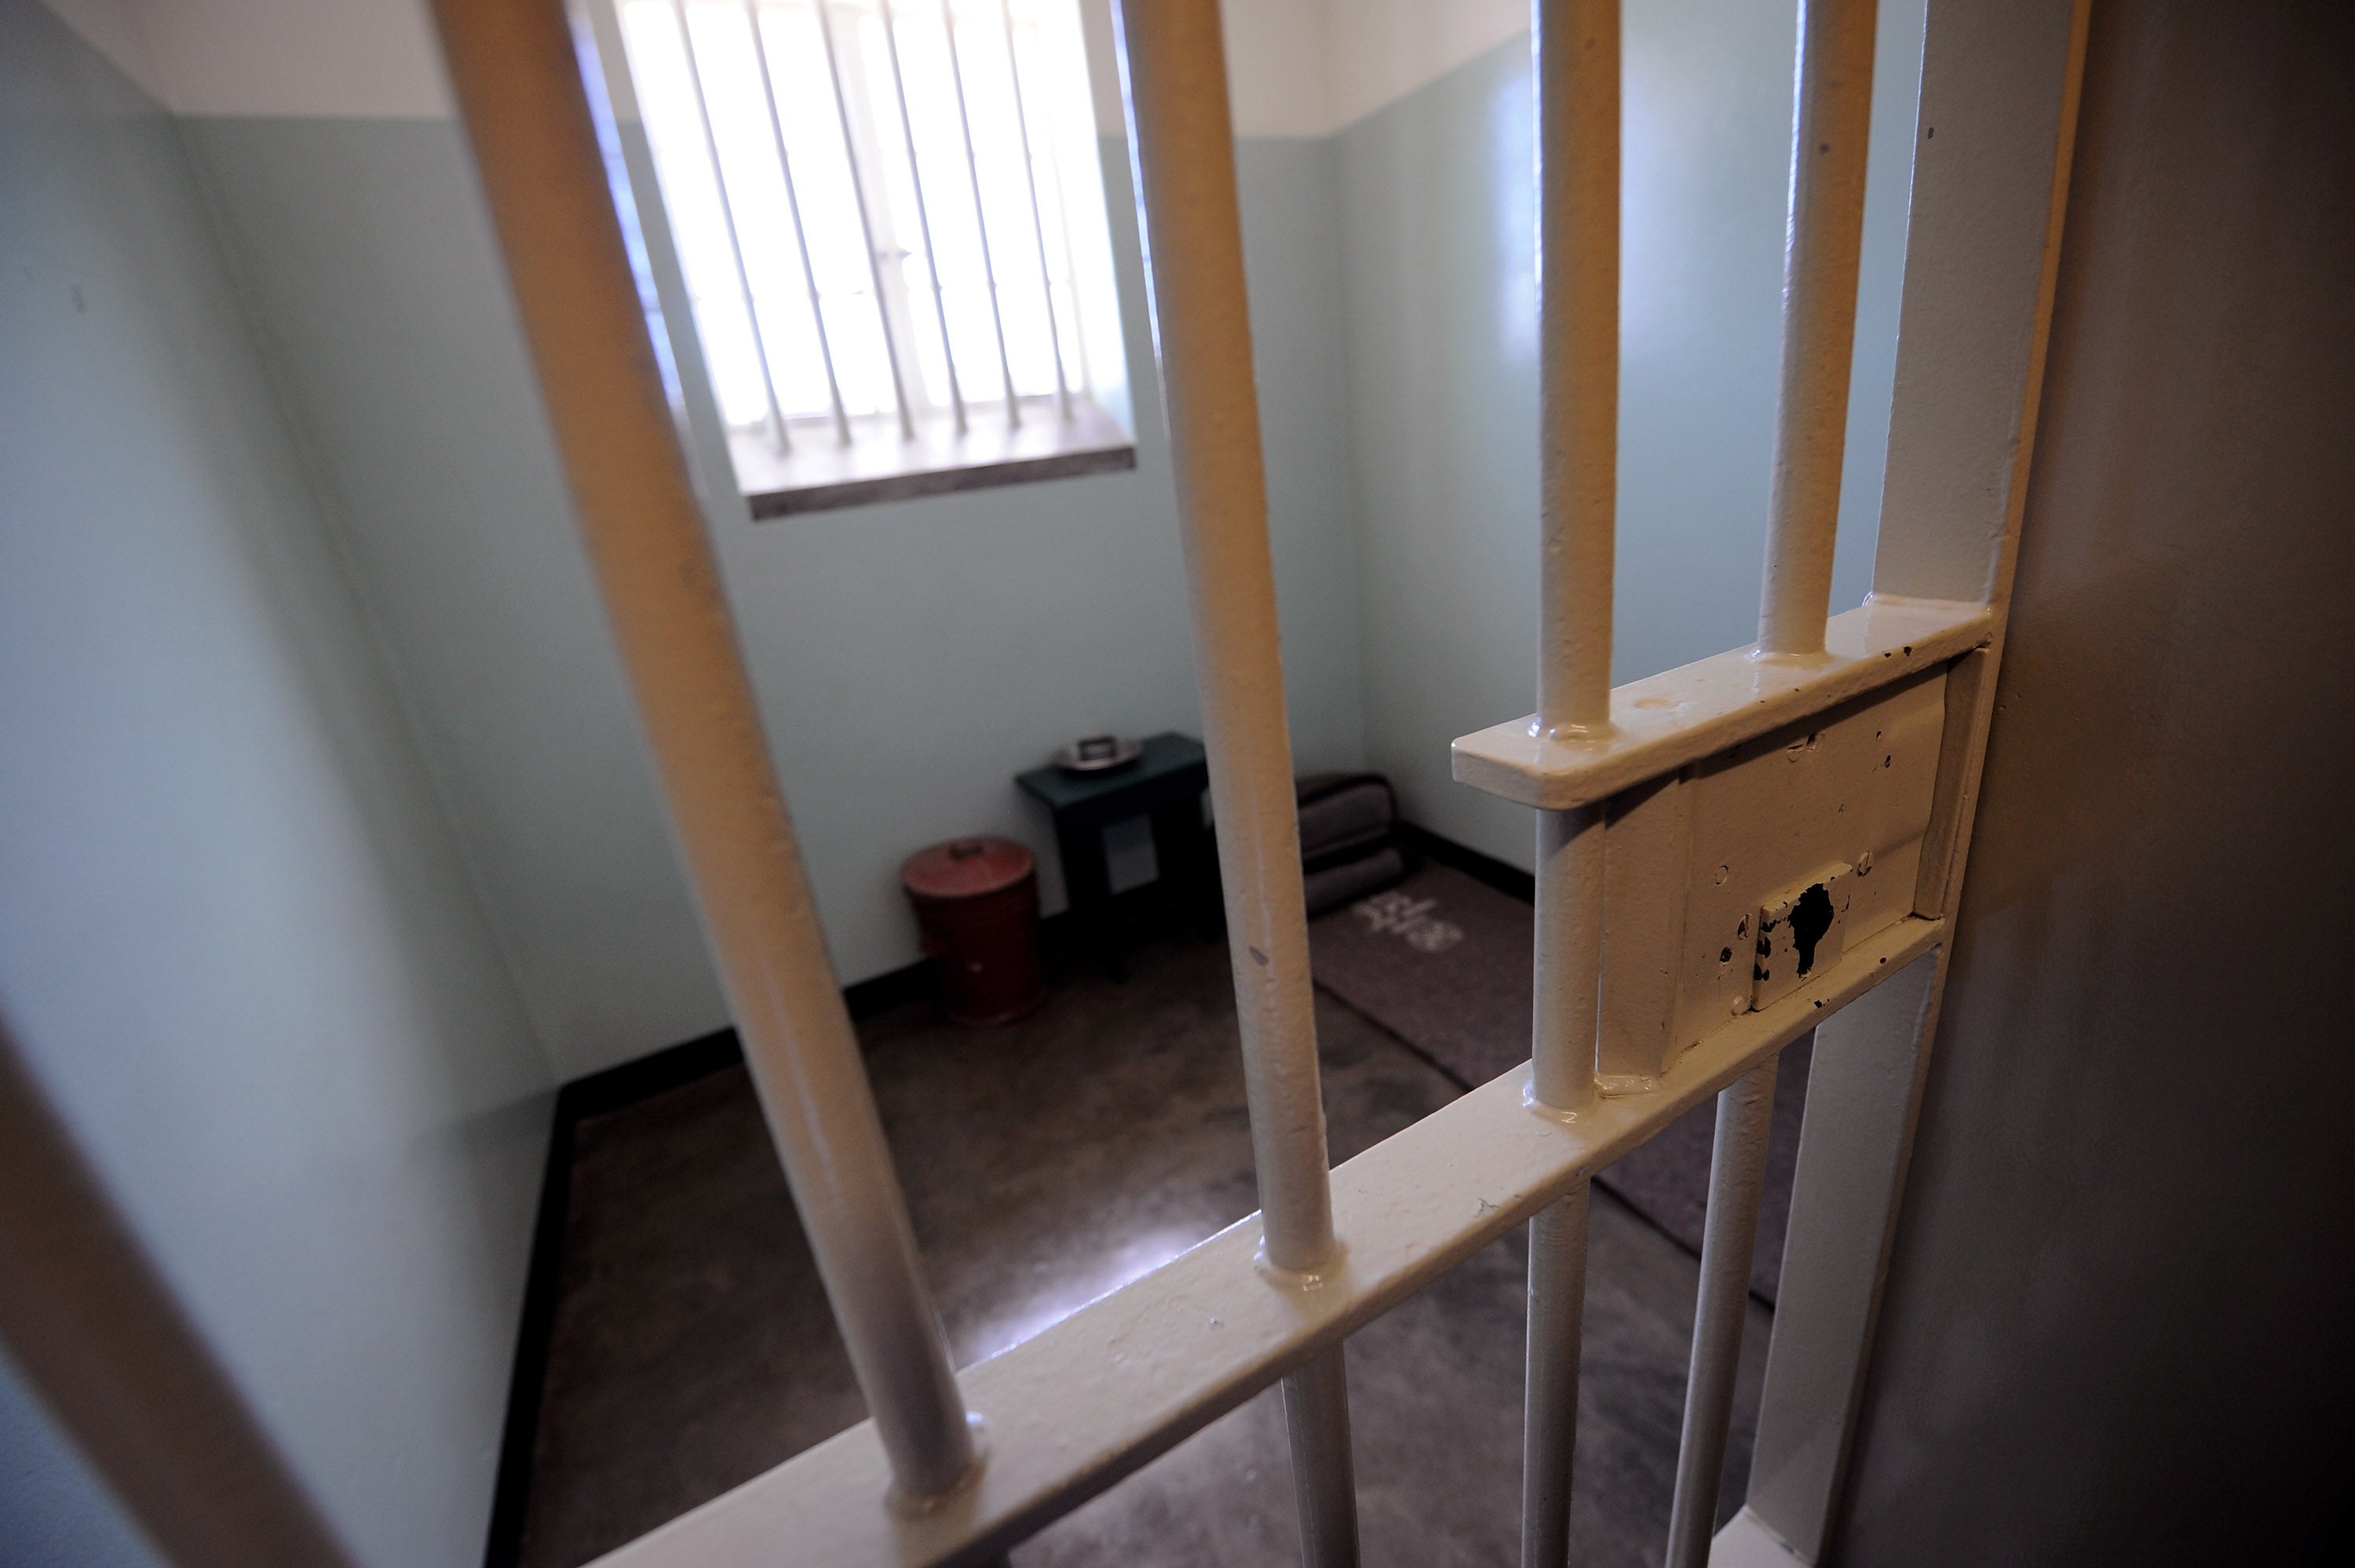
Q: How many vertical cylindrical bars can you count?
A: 11